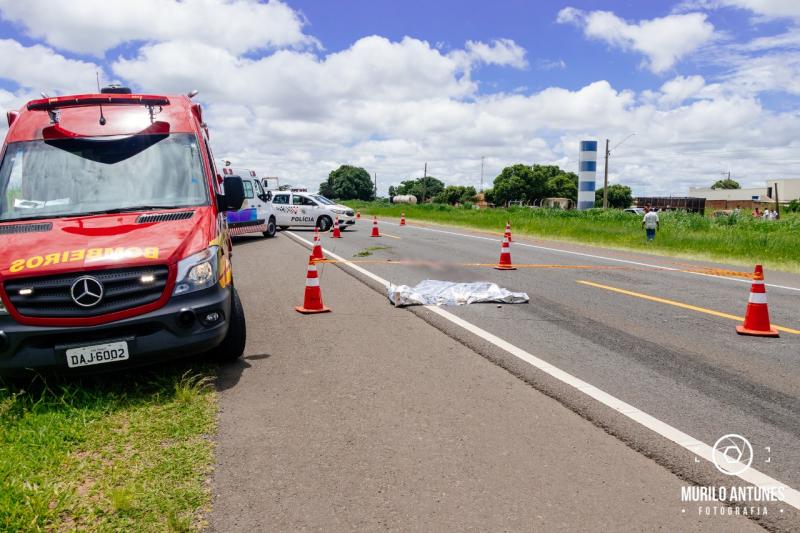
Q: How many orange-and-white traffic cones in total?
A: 9